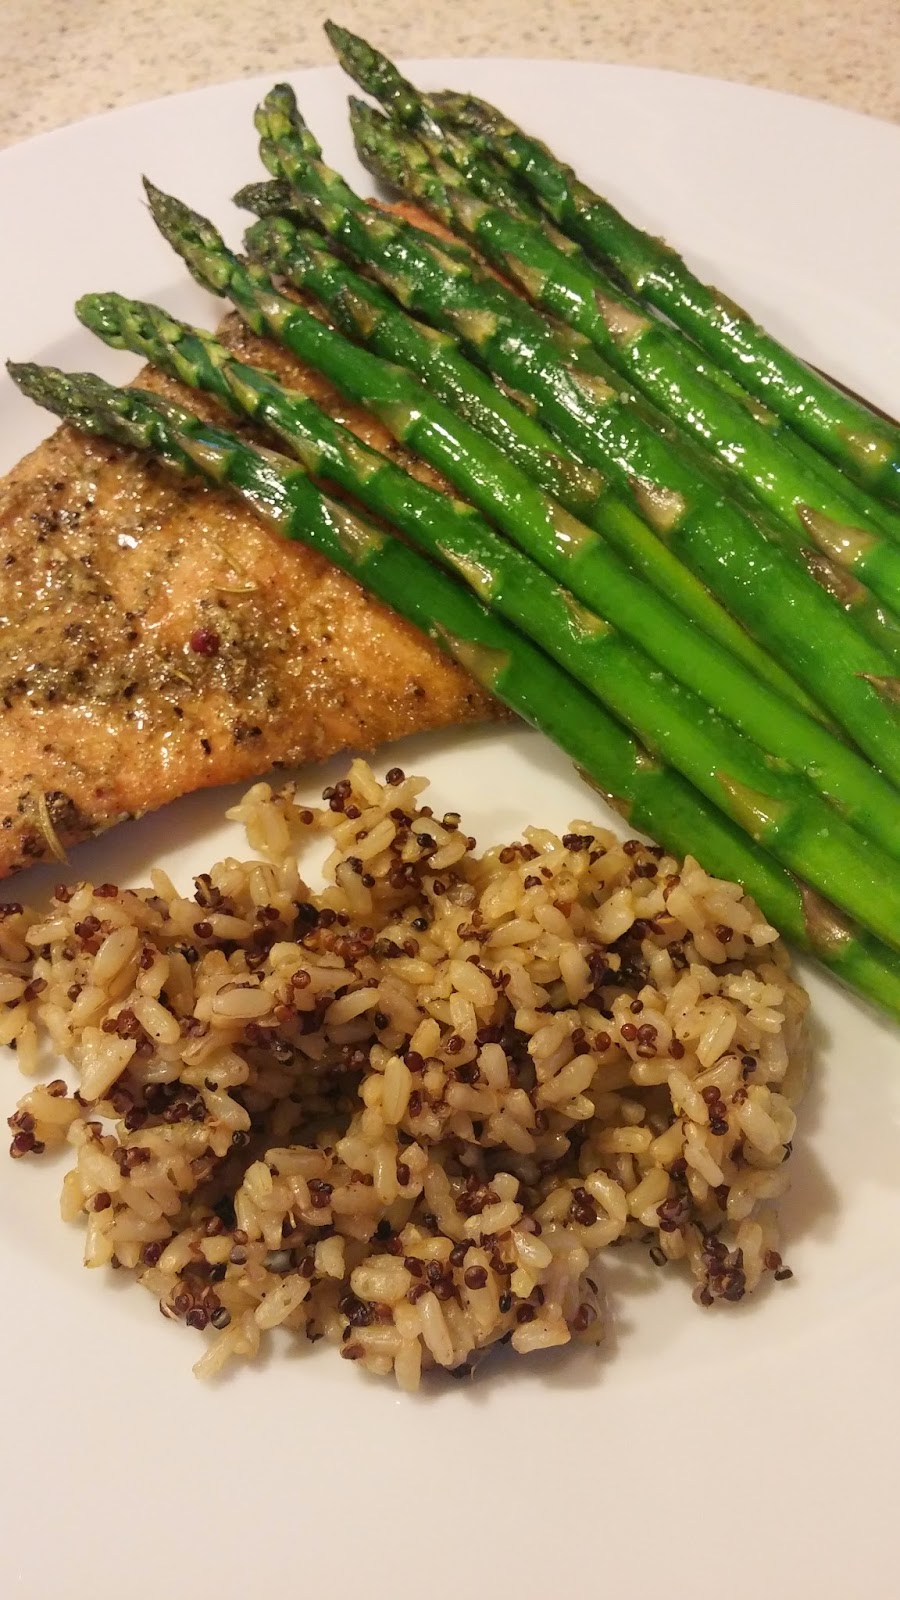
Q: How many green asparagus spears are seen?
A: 9